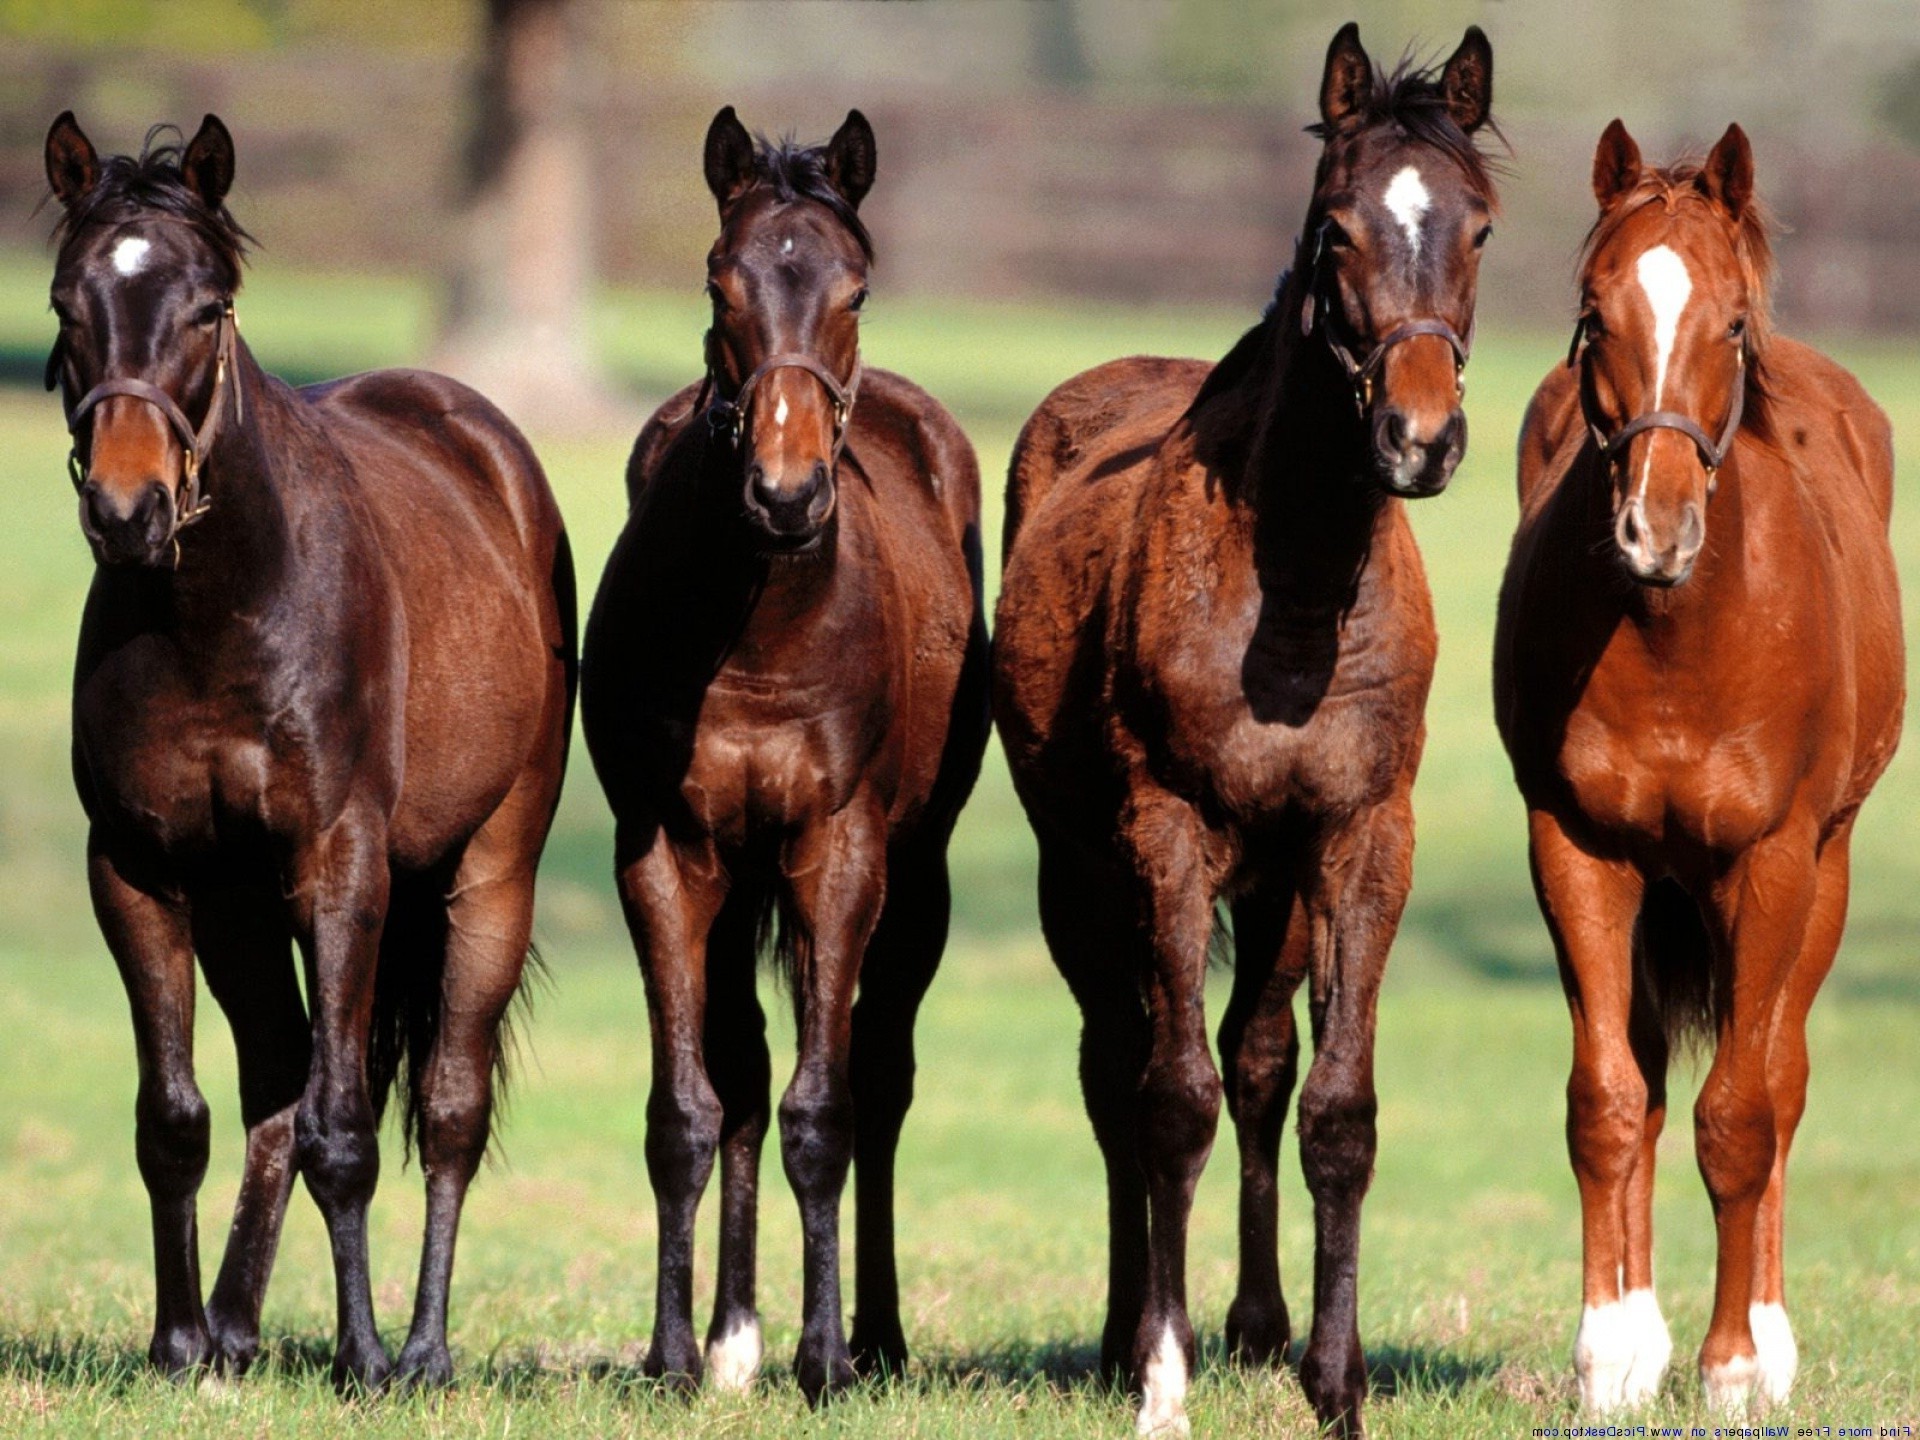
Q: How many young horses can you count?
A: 4